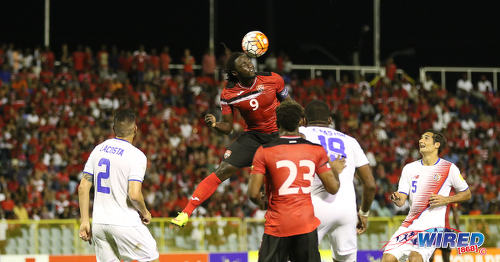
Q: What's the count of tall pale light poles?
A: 3